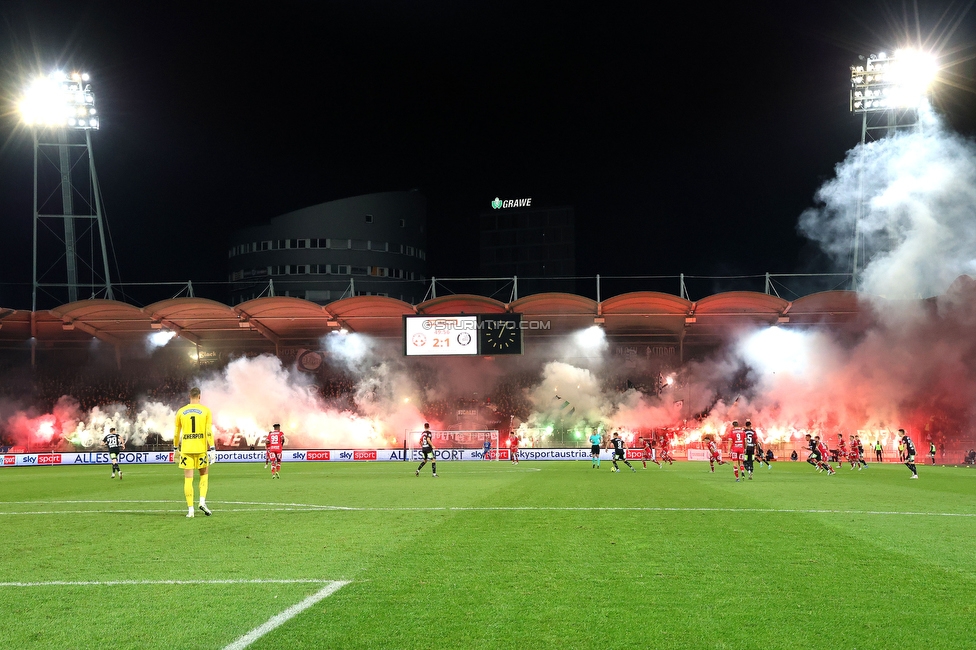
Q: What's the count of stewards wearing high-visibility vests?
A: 3